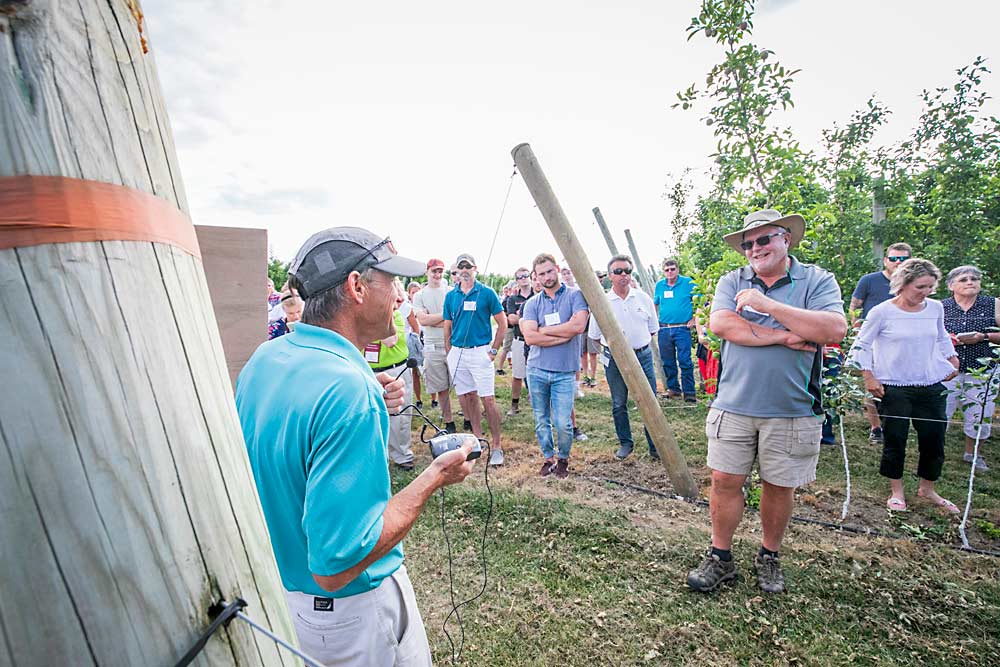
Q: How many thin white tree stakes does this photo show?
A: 2